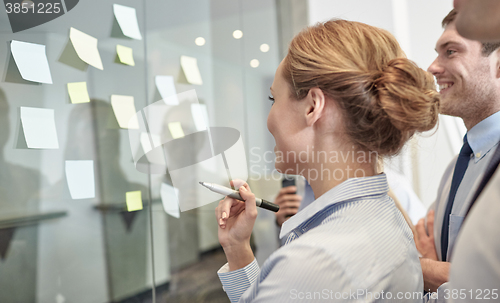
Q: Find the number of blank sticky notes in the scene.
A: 15